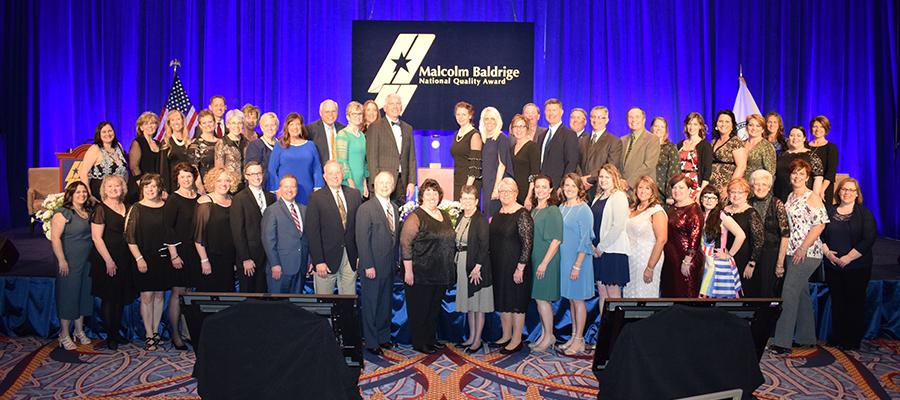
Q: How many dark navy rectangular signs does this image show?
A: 1